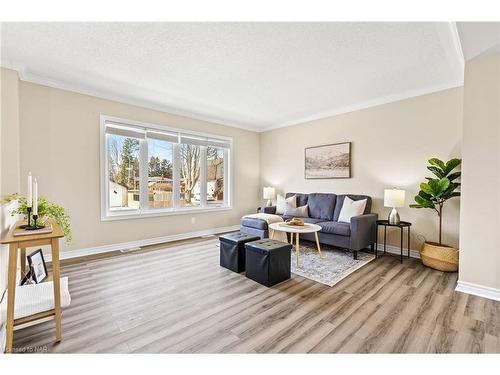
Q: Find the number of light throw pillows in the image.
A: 3